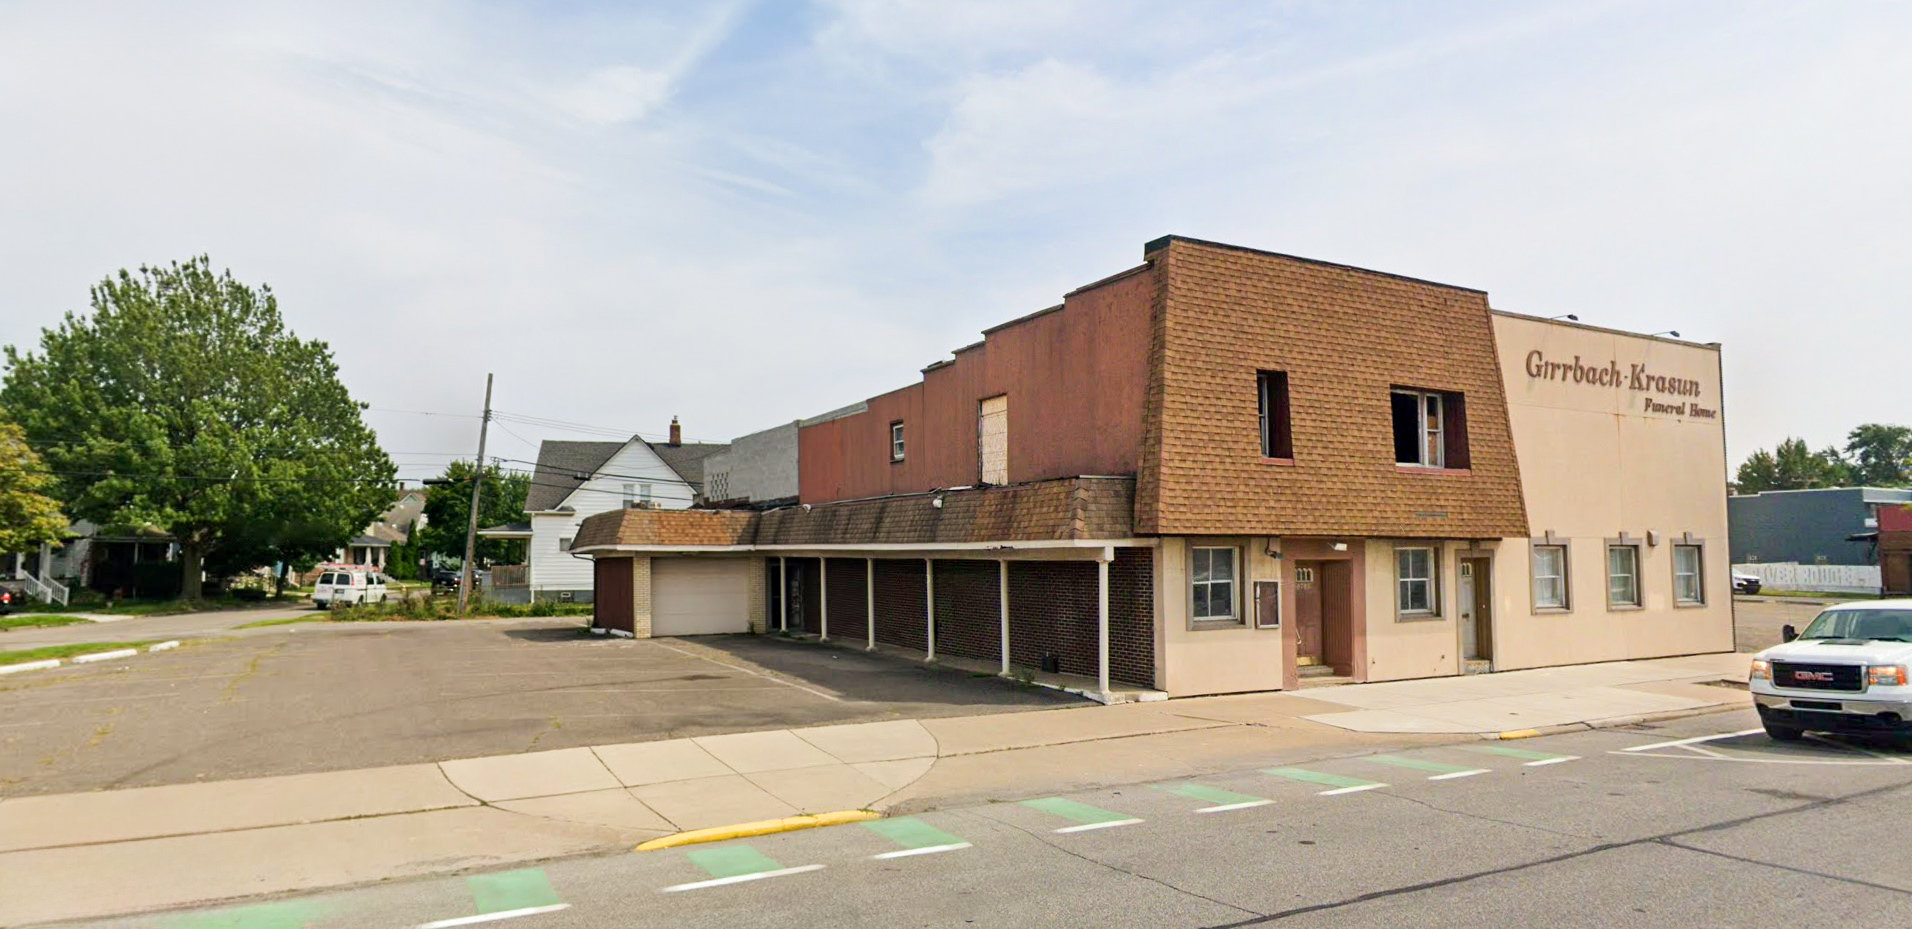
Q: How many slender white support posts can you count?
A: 6